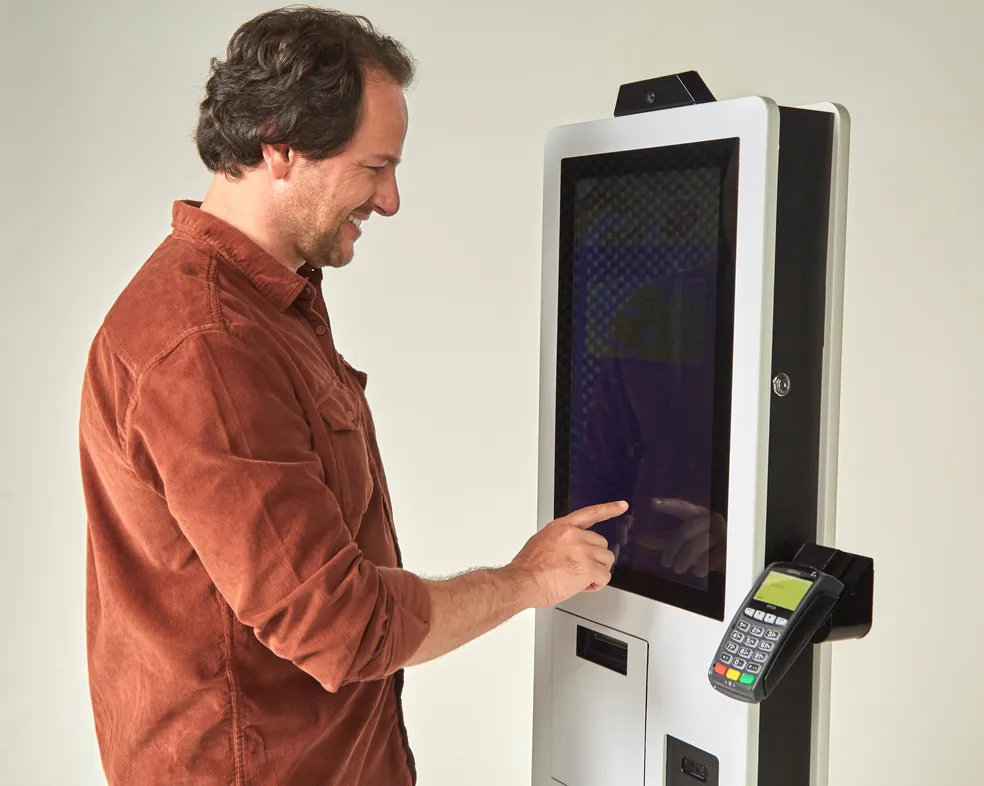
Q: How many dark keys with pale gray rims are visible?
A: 12